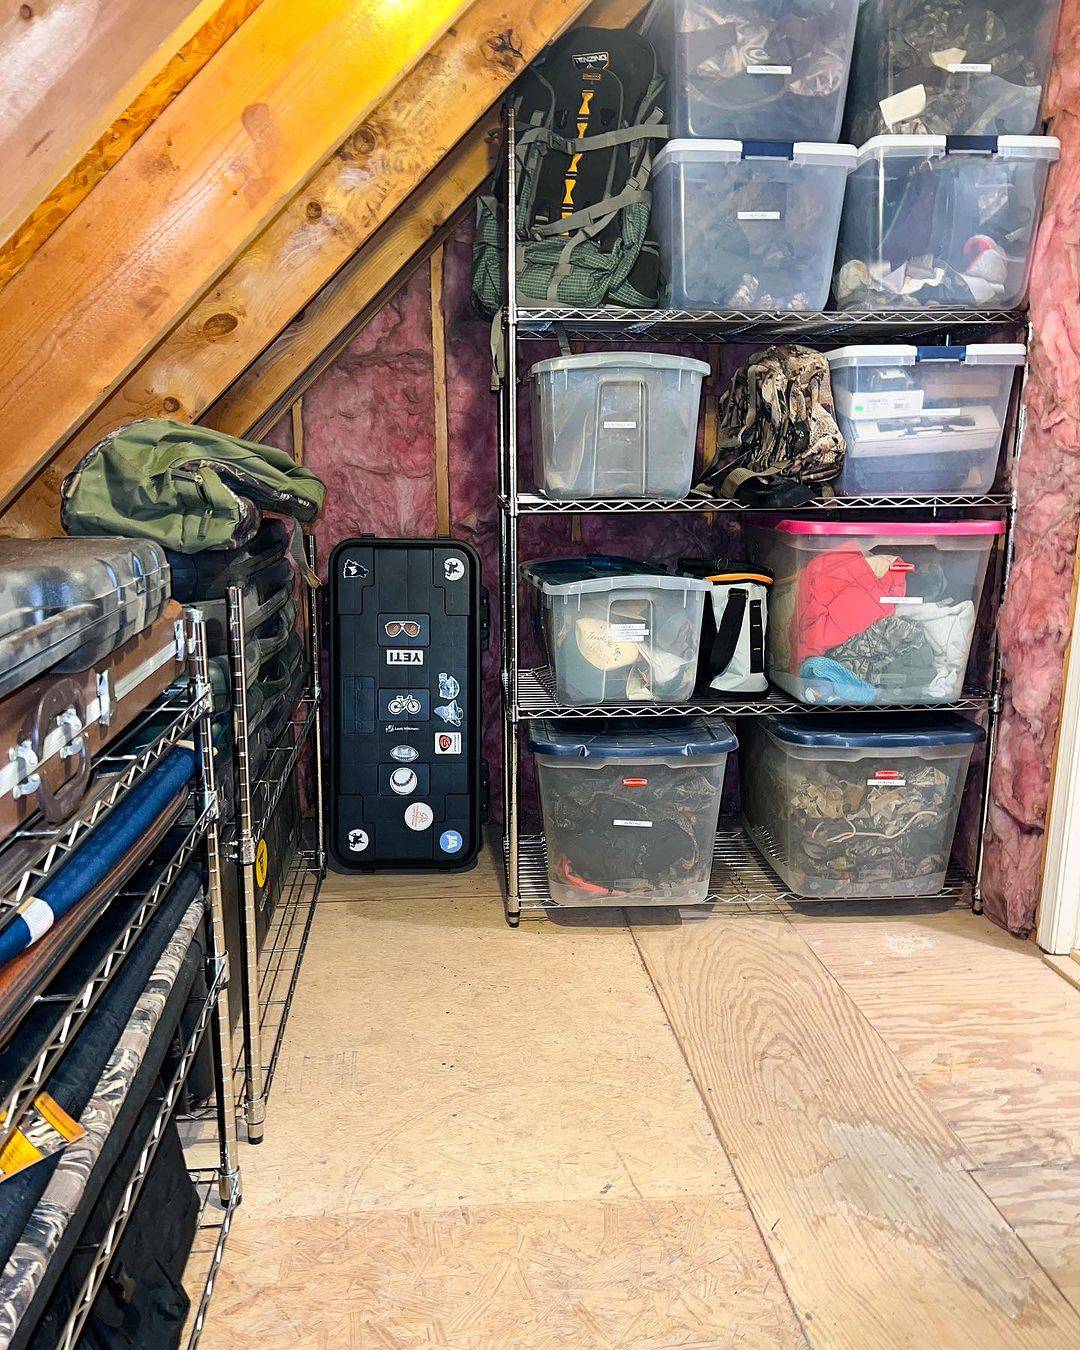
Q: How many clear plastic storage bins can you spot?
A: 10